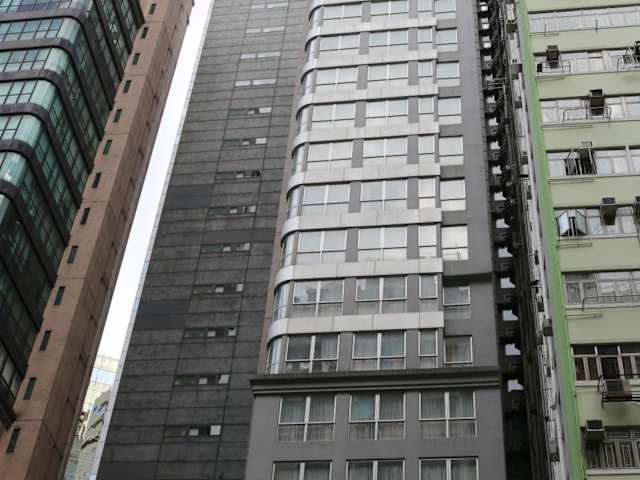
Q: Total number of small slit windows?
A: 13